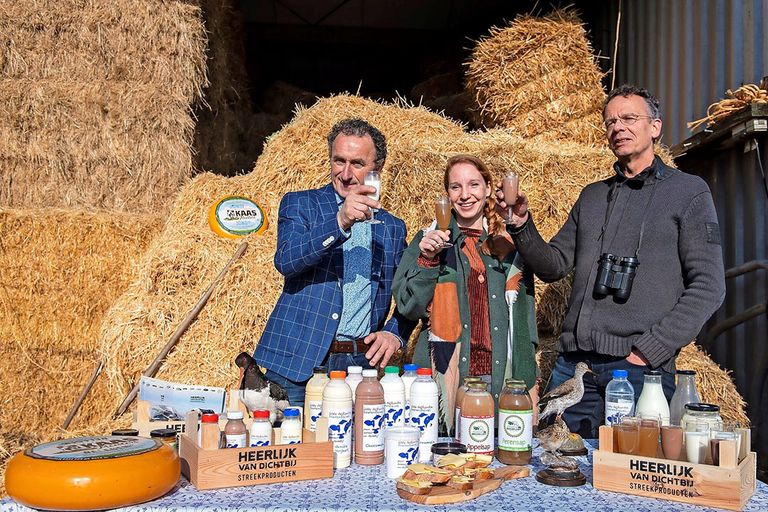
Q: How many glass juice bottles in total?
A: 4